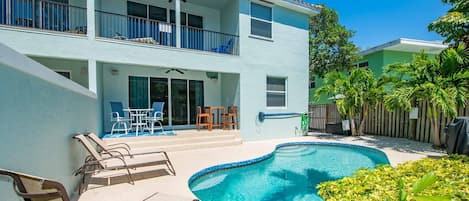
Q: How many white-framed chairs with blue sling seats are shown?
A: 2